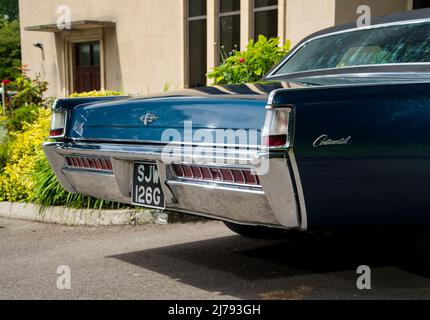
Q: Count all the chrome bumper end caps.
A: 2